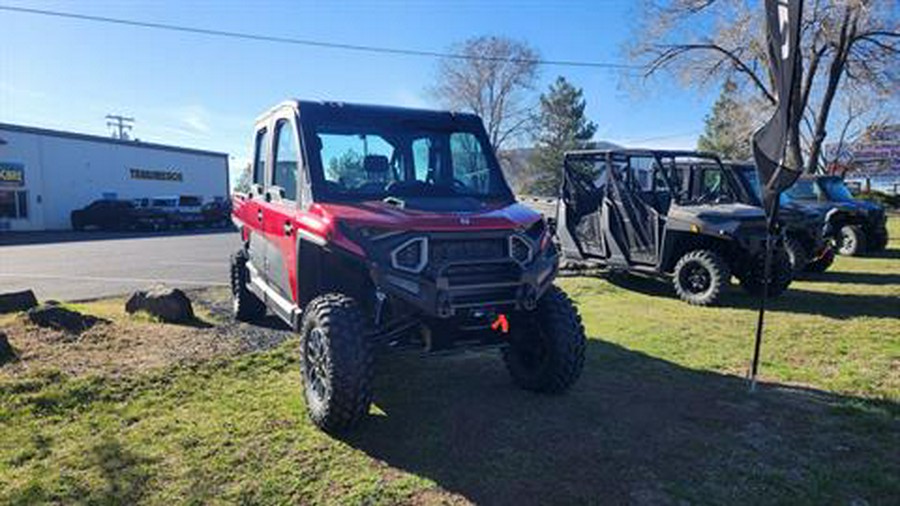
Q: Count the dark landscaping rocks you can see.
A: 4